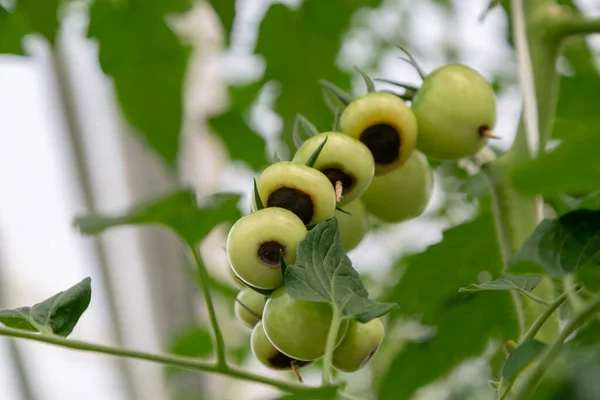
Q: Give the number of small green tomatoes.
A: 12